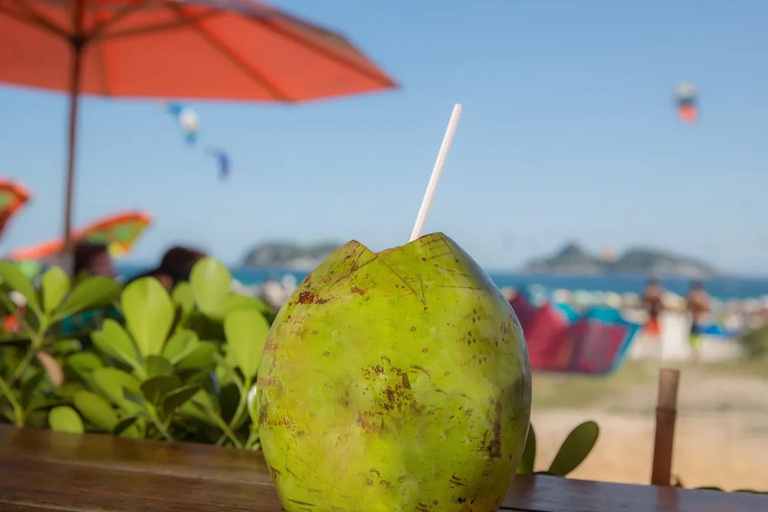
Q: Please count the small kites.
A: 3